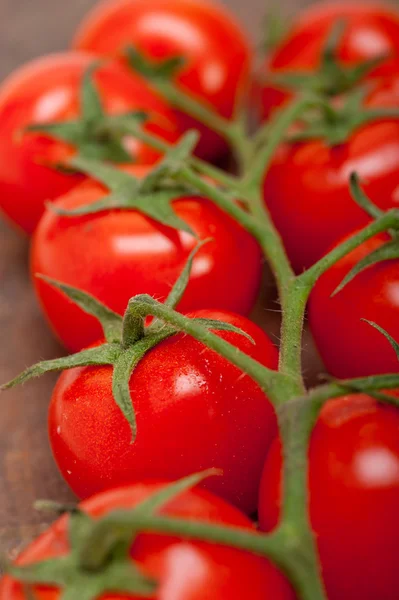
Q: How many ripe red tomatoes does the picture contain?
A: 9